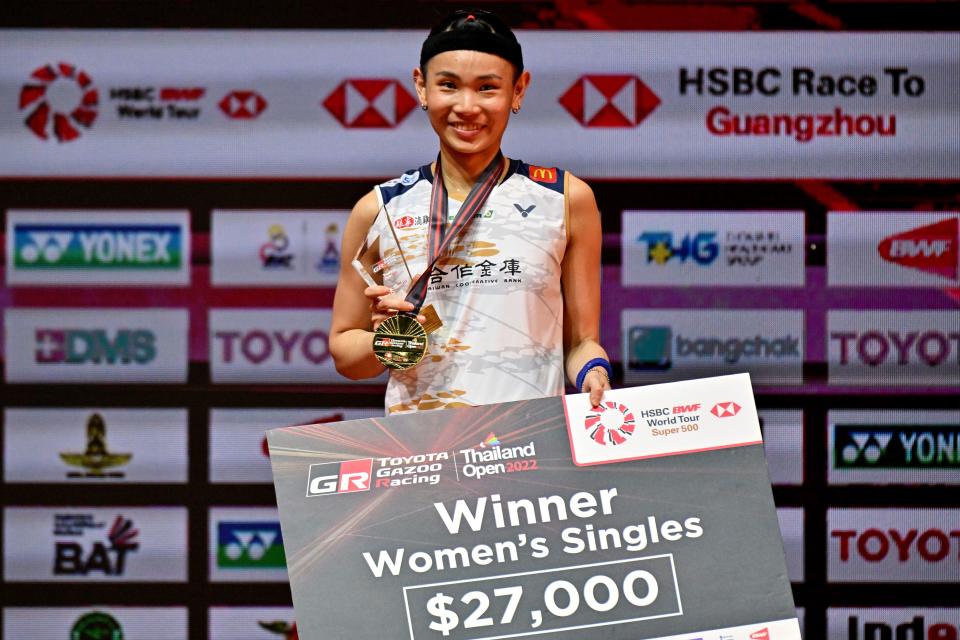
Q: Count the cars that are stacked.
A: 0